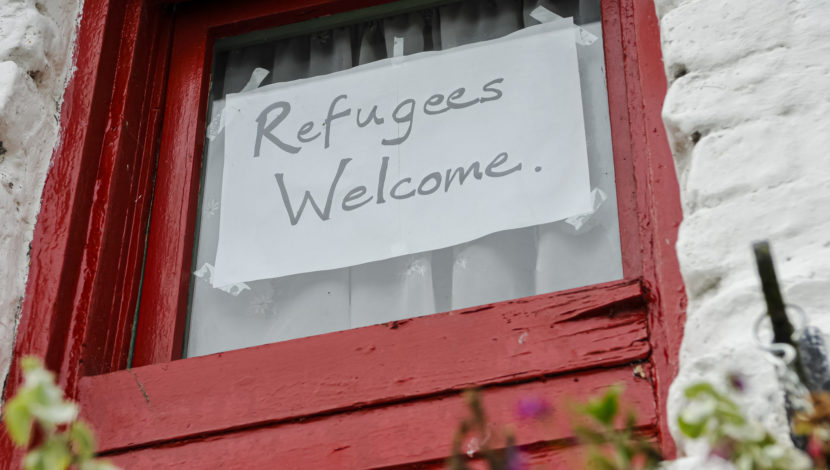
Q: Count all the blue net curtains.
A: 0